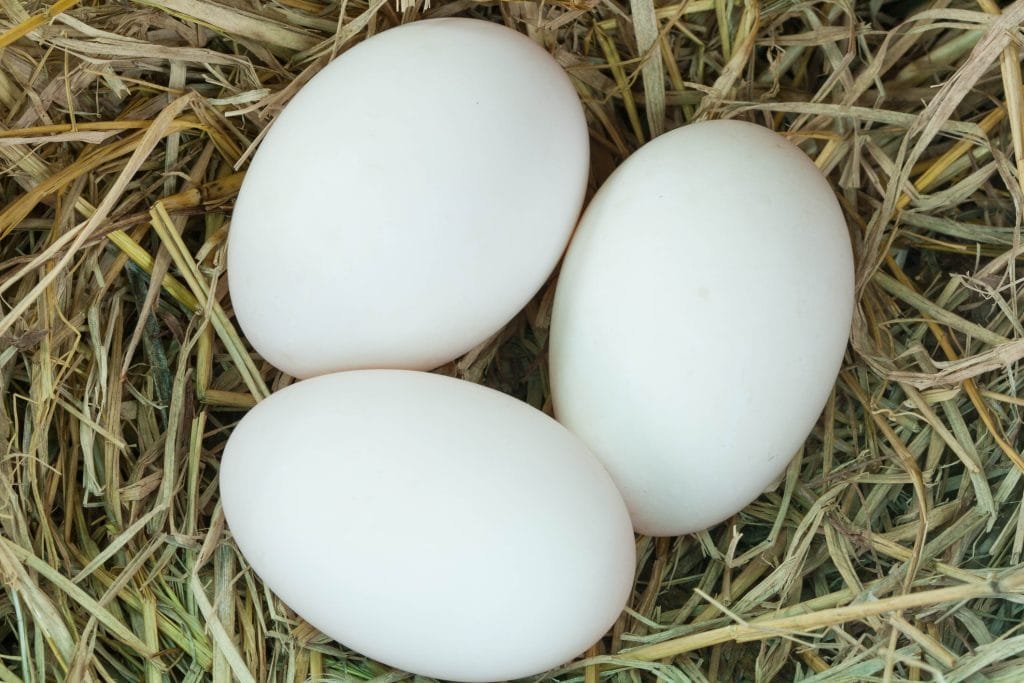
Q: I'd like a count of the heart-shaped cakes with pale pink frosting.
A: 0